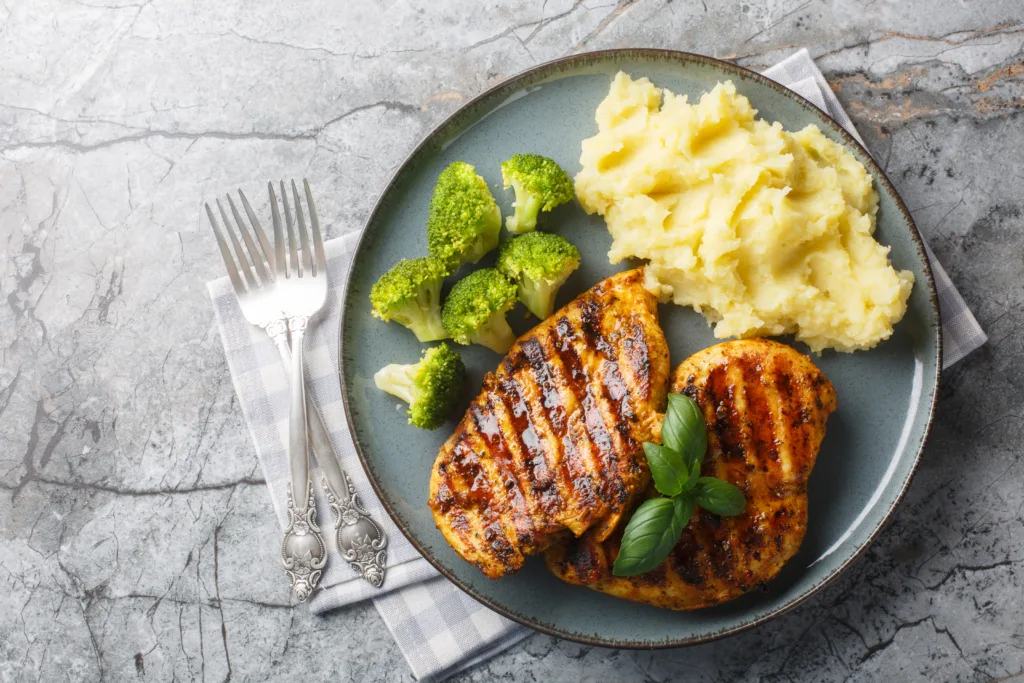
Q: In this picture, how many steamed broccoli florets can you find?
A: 6